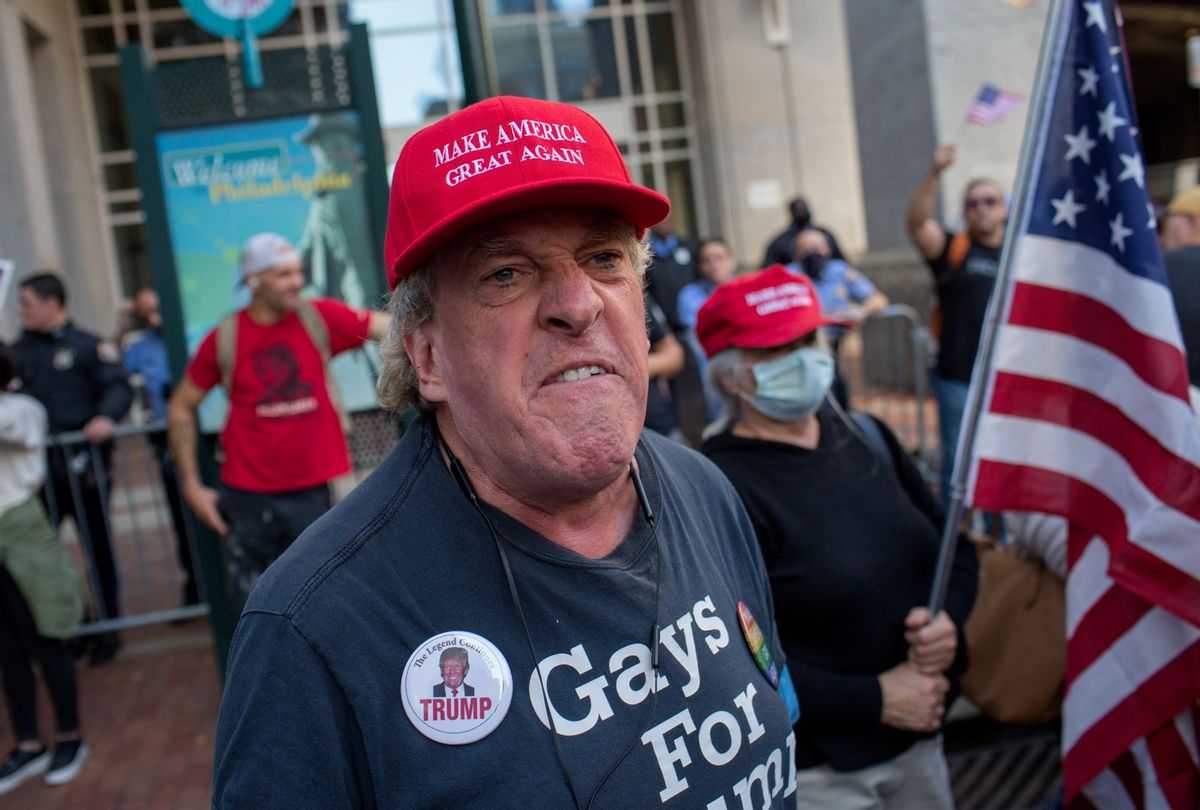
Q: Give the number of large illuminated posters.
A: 1